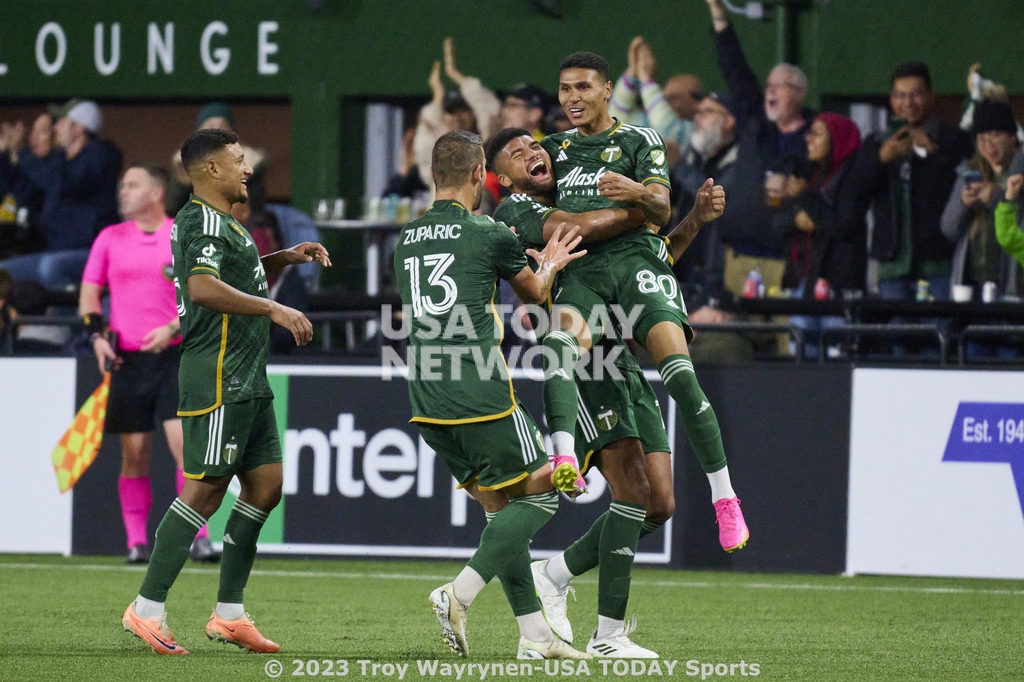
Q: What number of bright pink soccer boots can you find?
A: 2